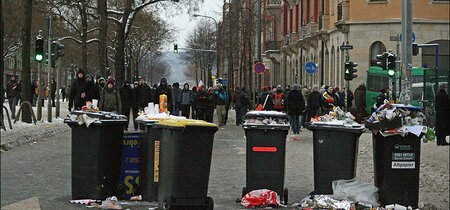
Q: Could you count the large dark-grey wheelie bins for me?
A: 6